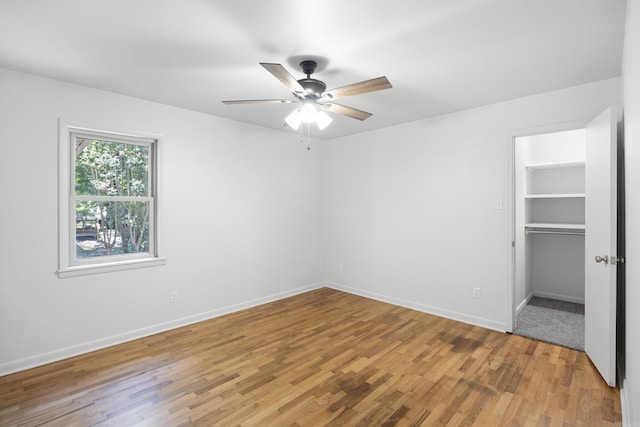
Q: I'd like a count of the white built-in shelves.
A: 3